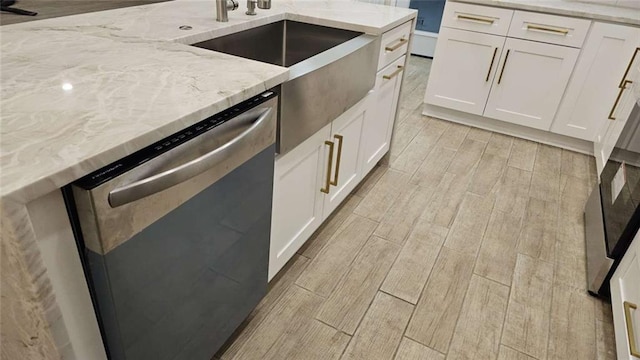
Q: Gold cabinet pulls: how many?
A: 11